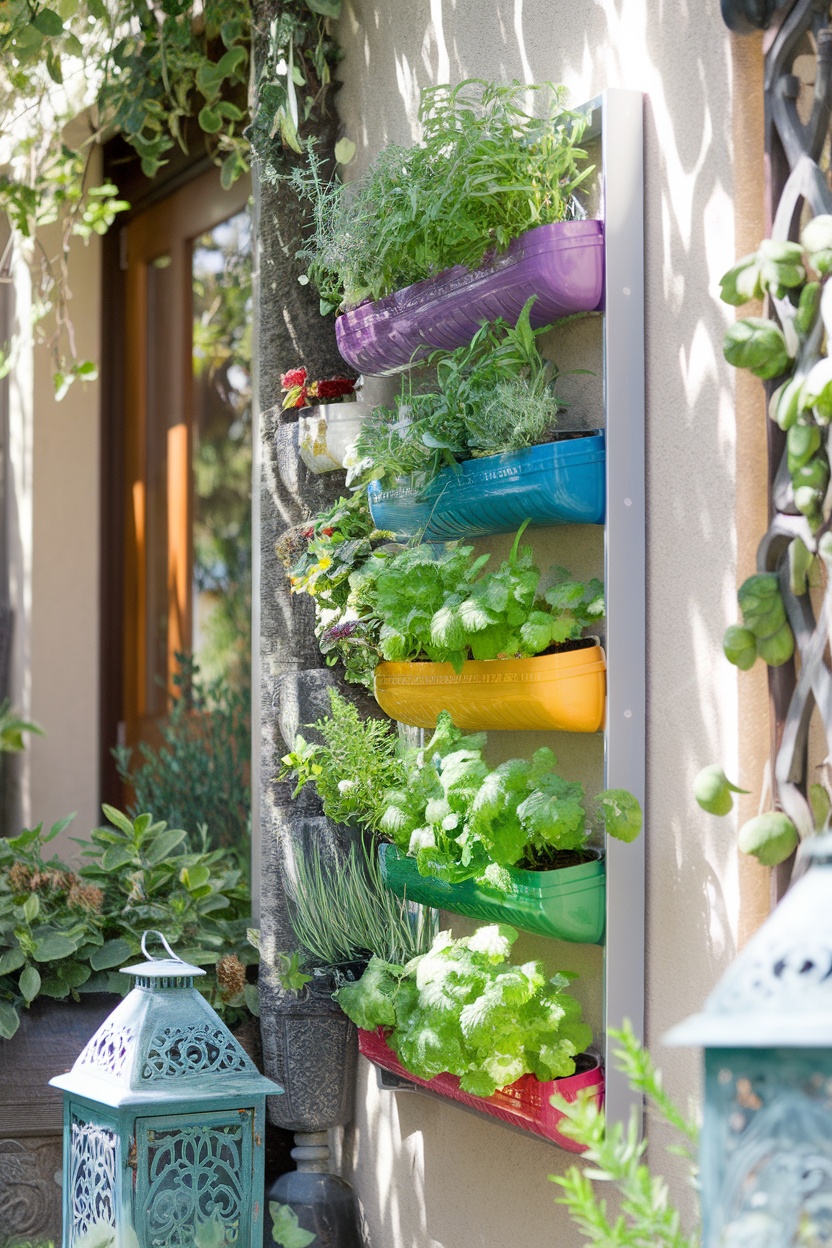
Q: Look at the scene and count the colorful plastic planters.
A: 5